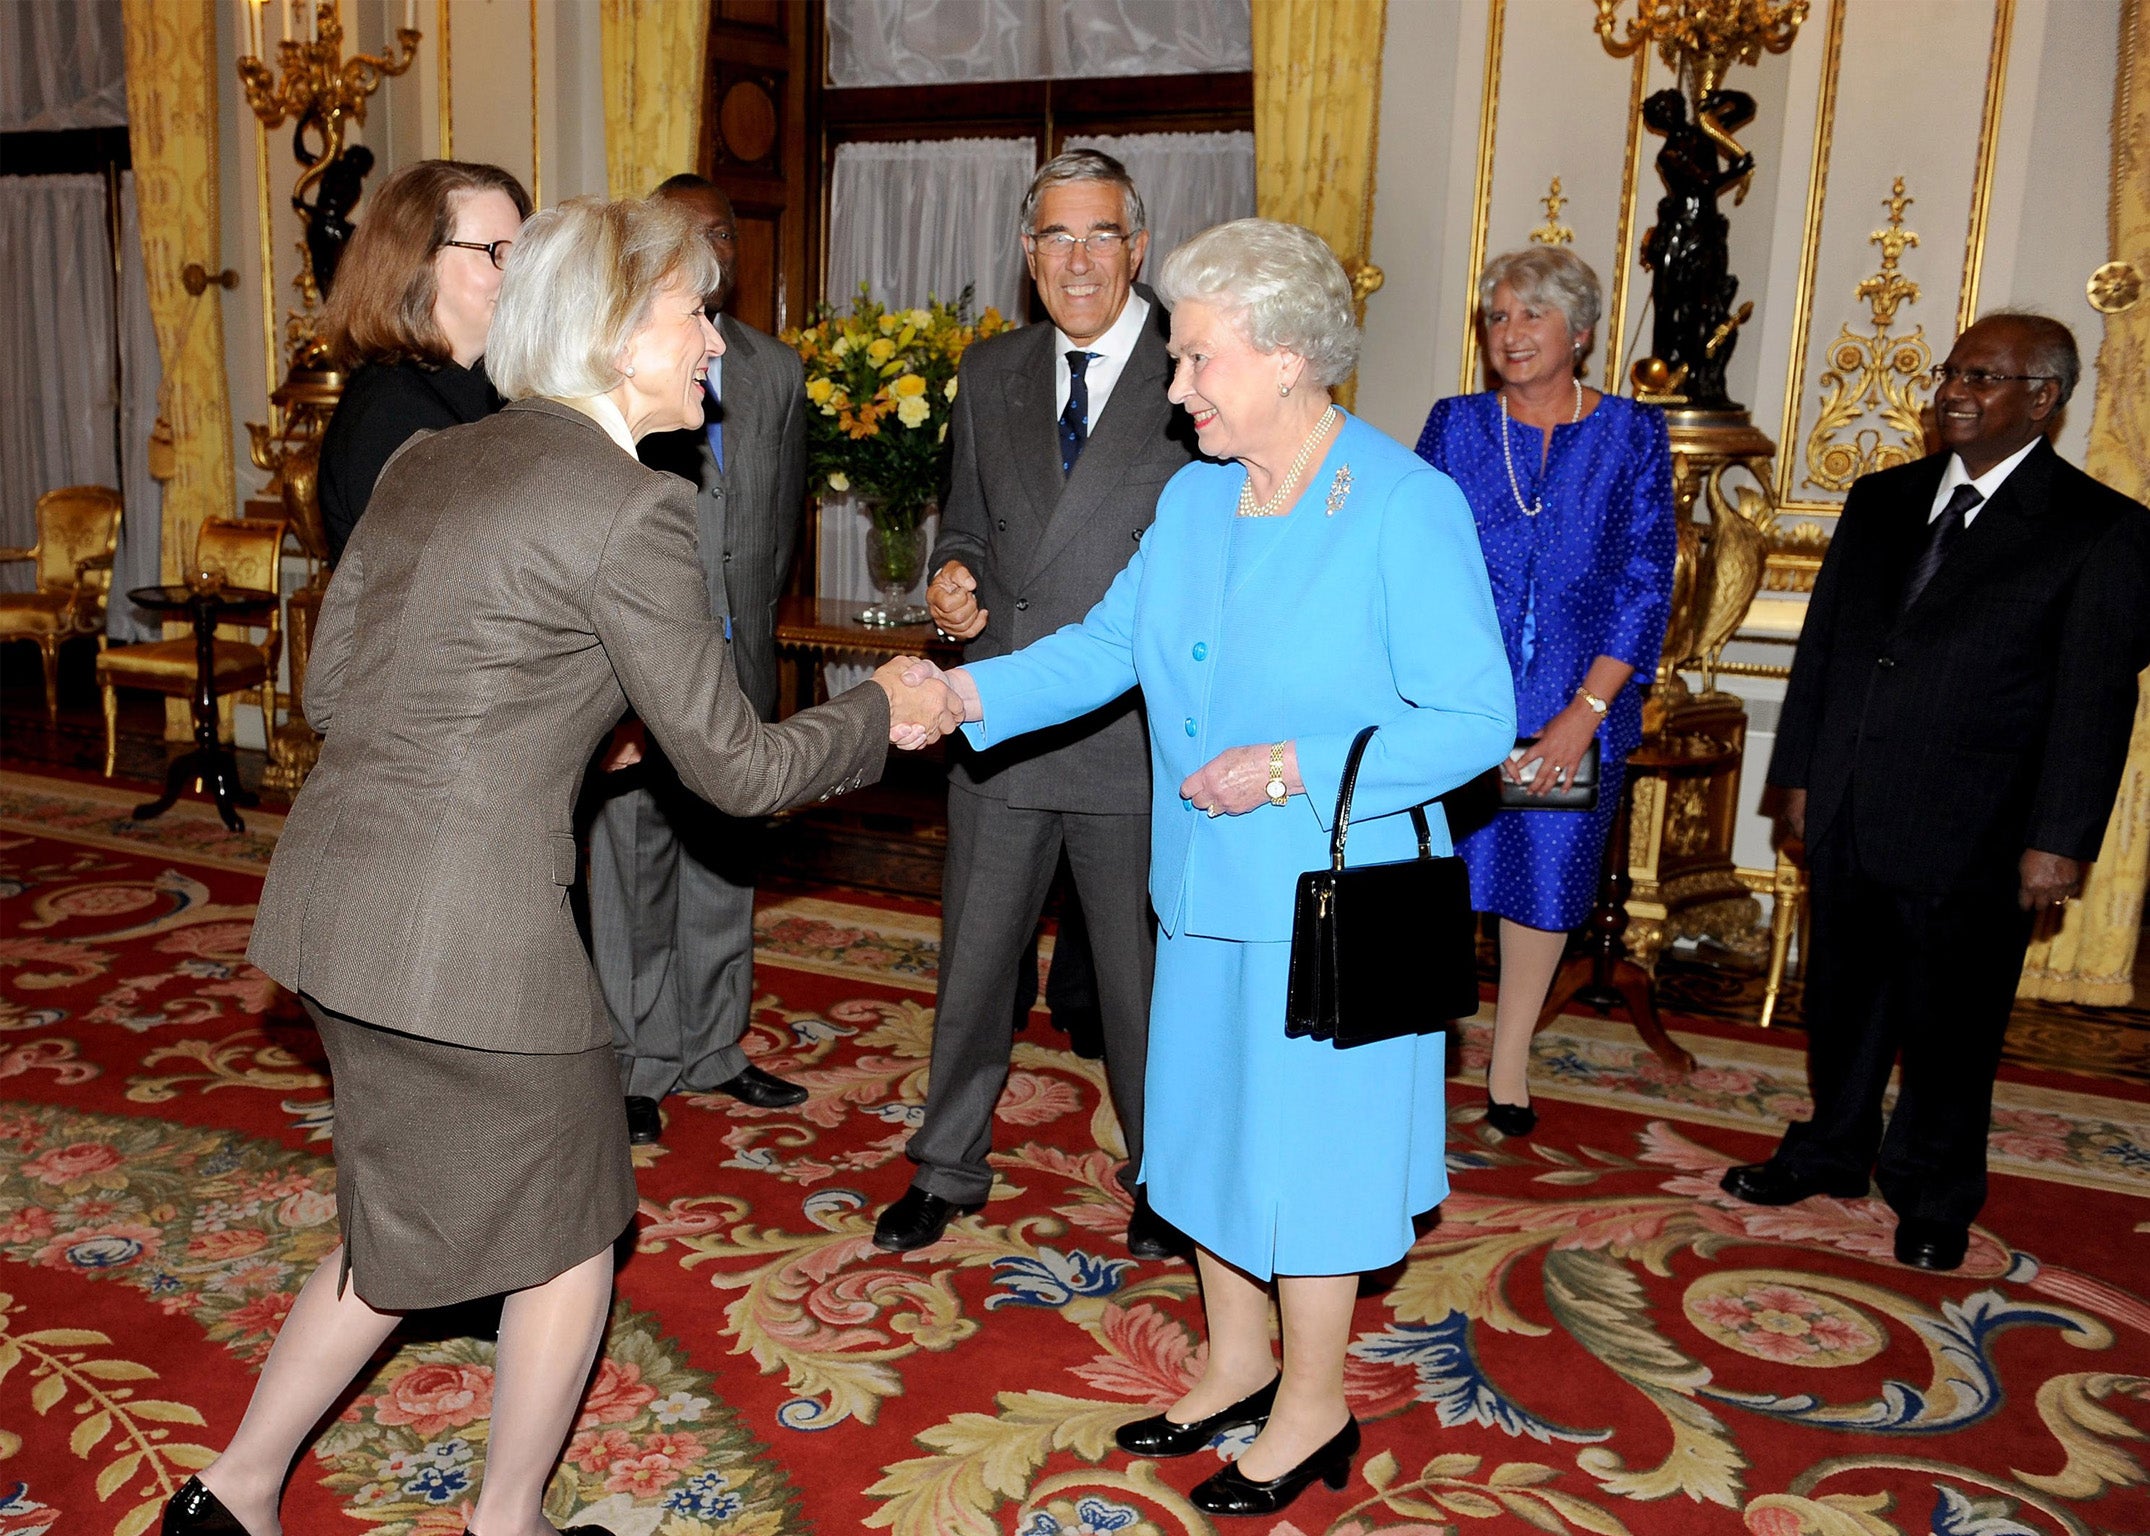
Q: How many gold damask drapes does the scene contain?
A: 4